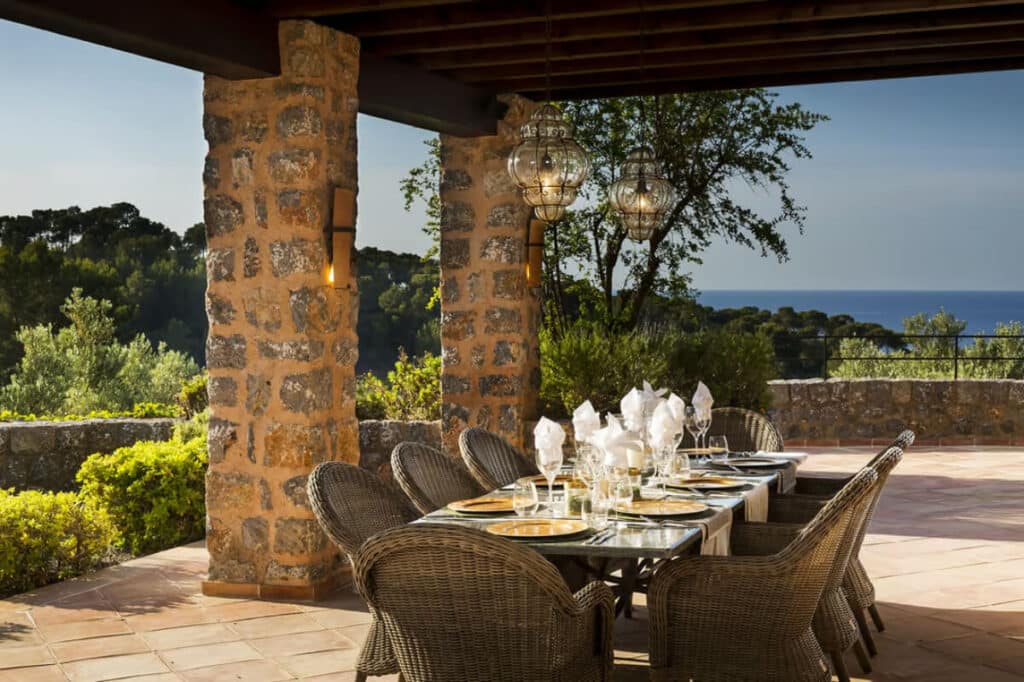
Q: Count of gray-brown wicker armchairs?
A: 8